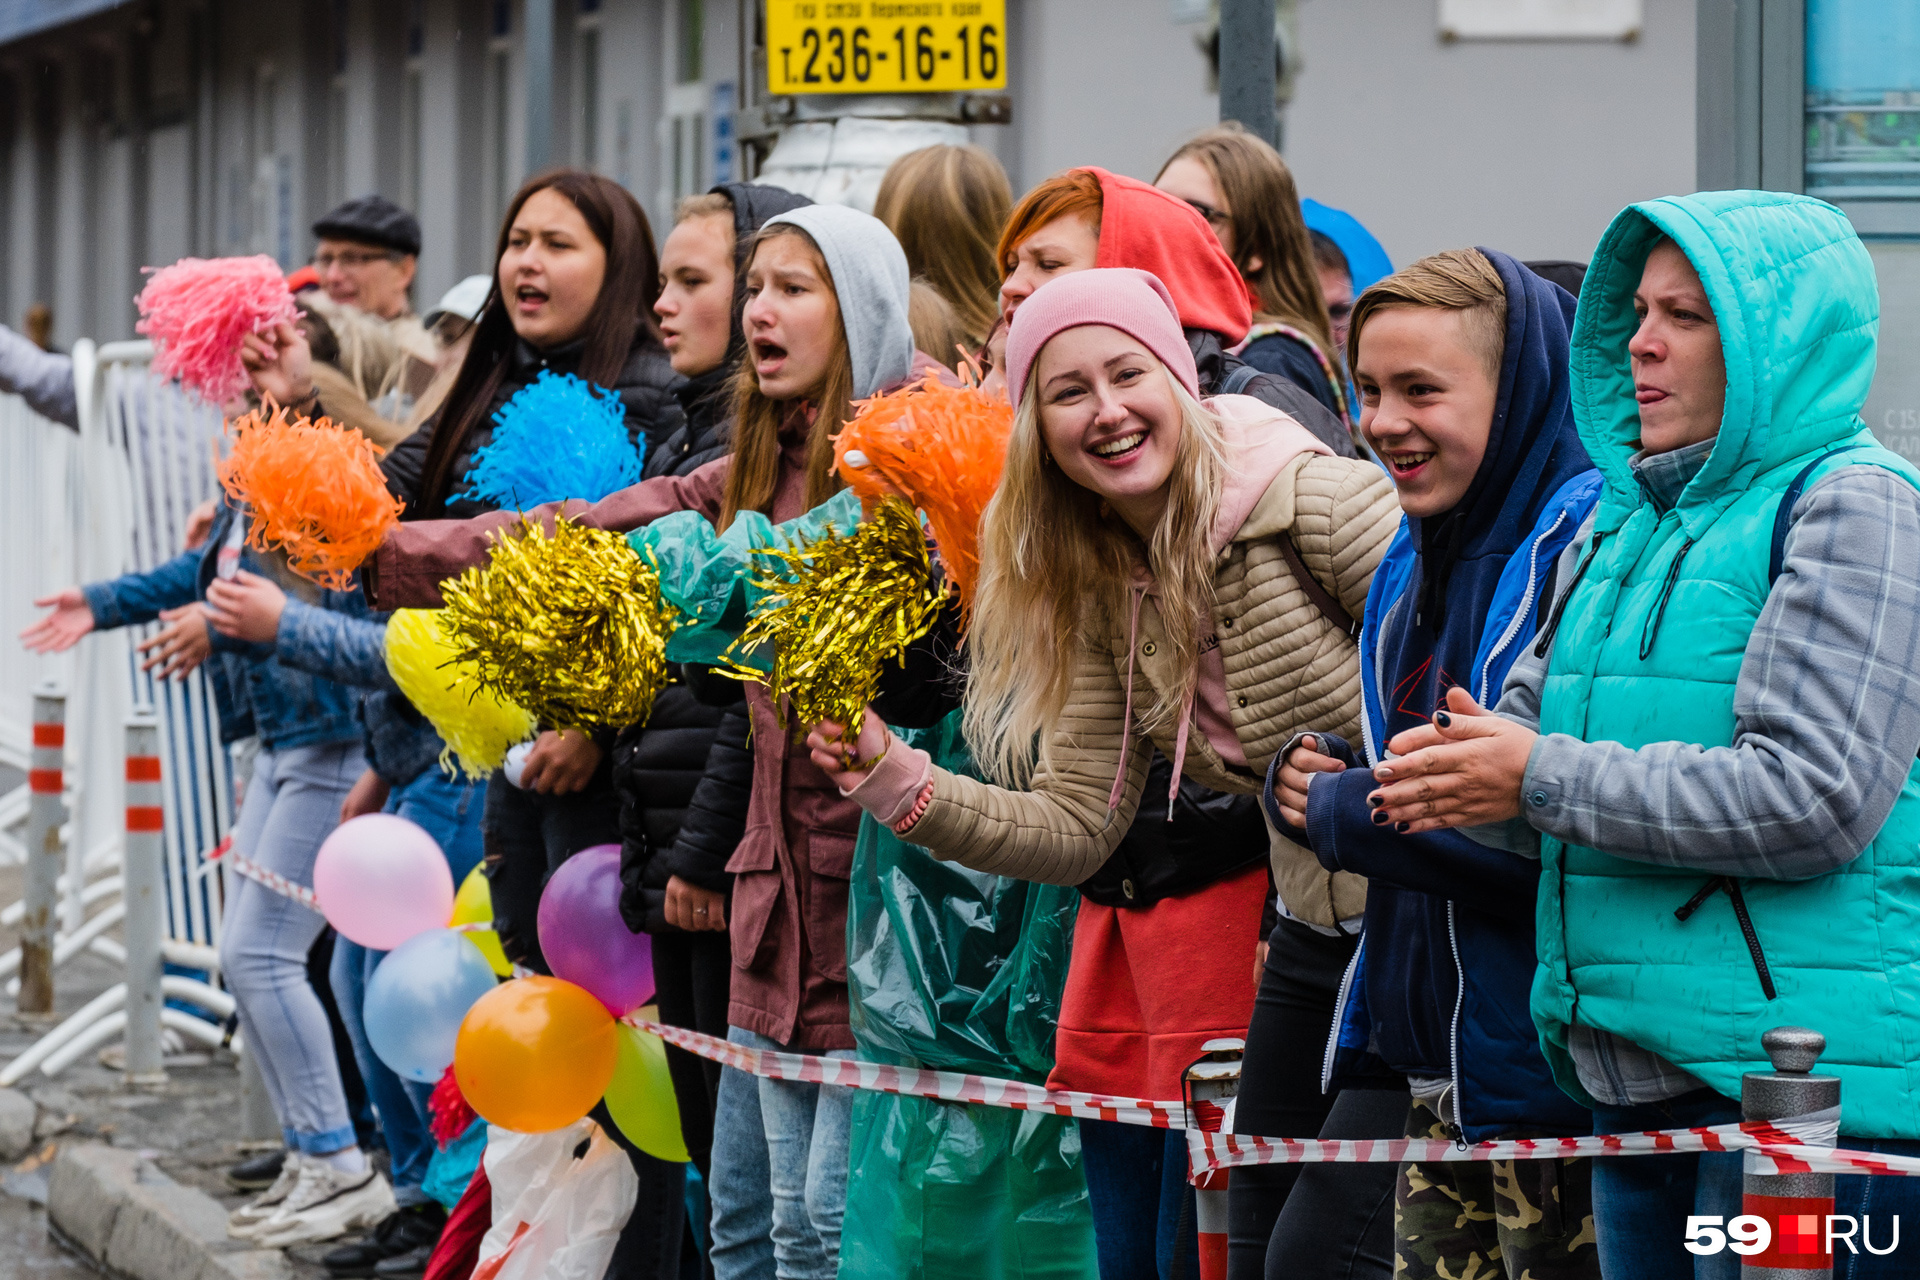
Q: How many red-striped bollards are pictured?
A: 4